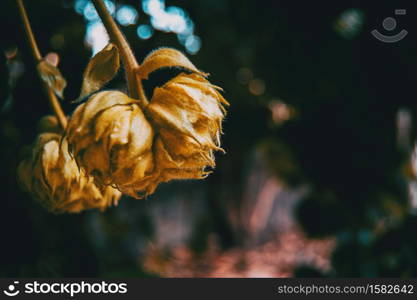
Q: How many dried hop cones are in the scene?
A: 3